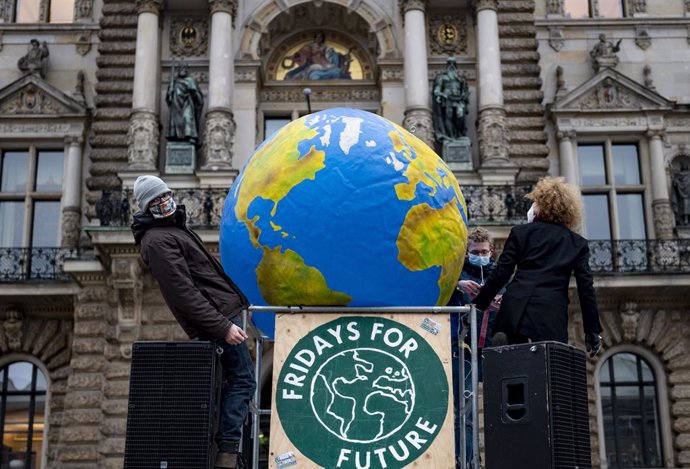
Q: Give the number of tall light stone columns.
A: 4